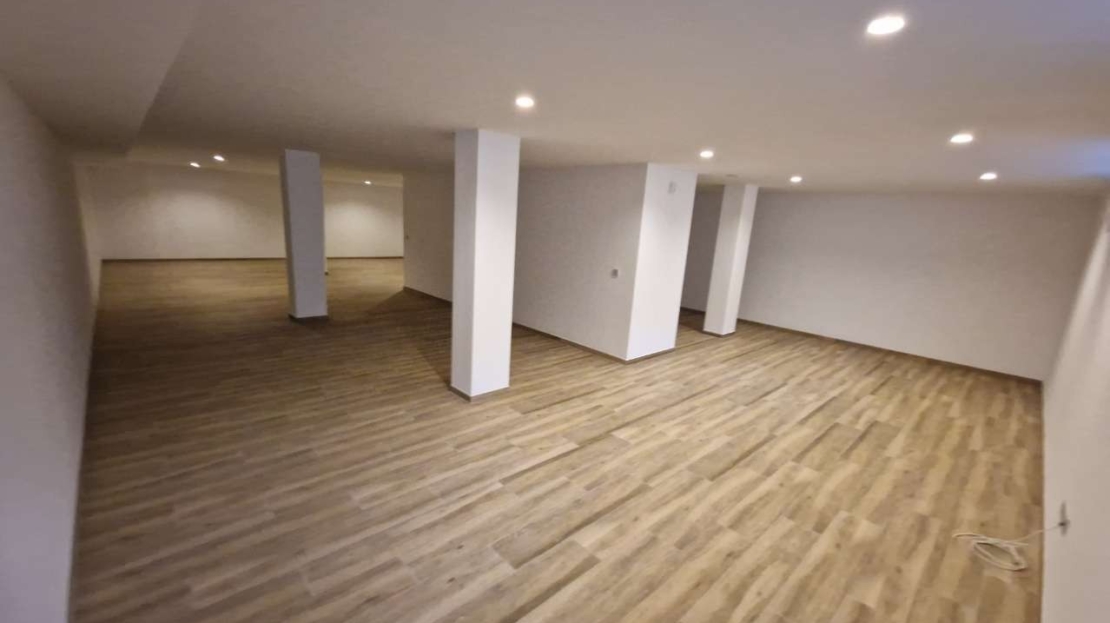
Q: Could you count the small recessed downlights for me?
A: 9